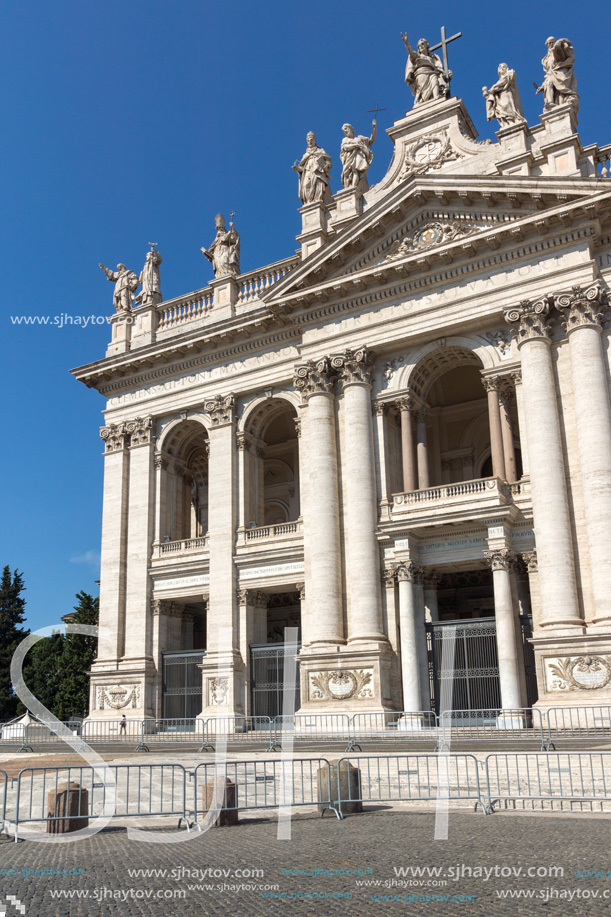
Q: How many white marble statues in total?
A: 8